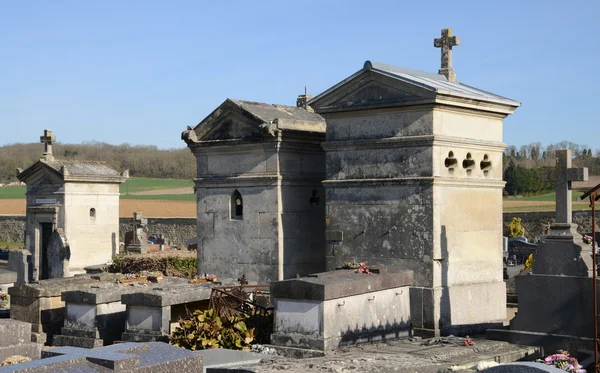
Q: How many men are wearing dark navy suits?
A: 0